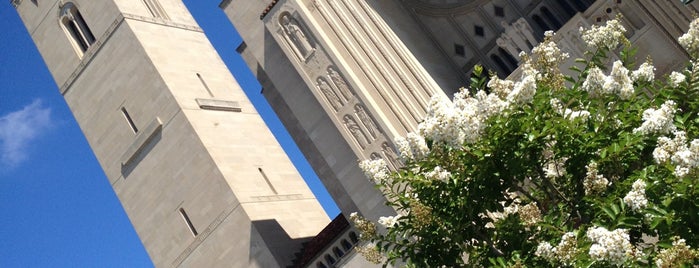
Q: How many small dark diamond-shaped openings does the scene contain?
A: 3